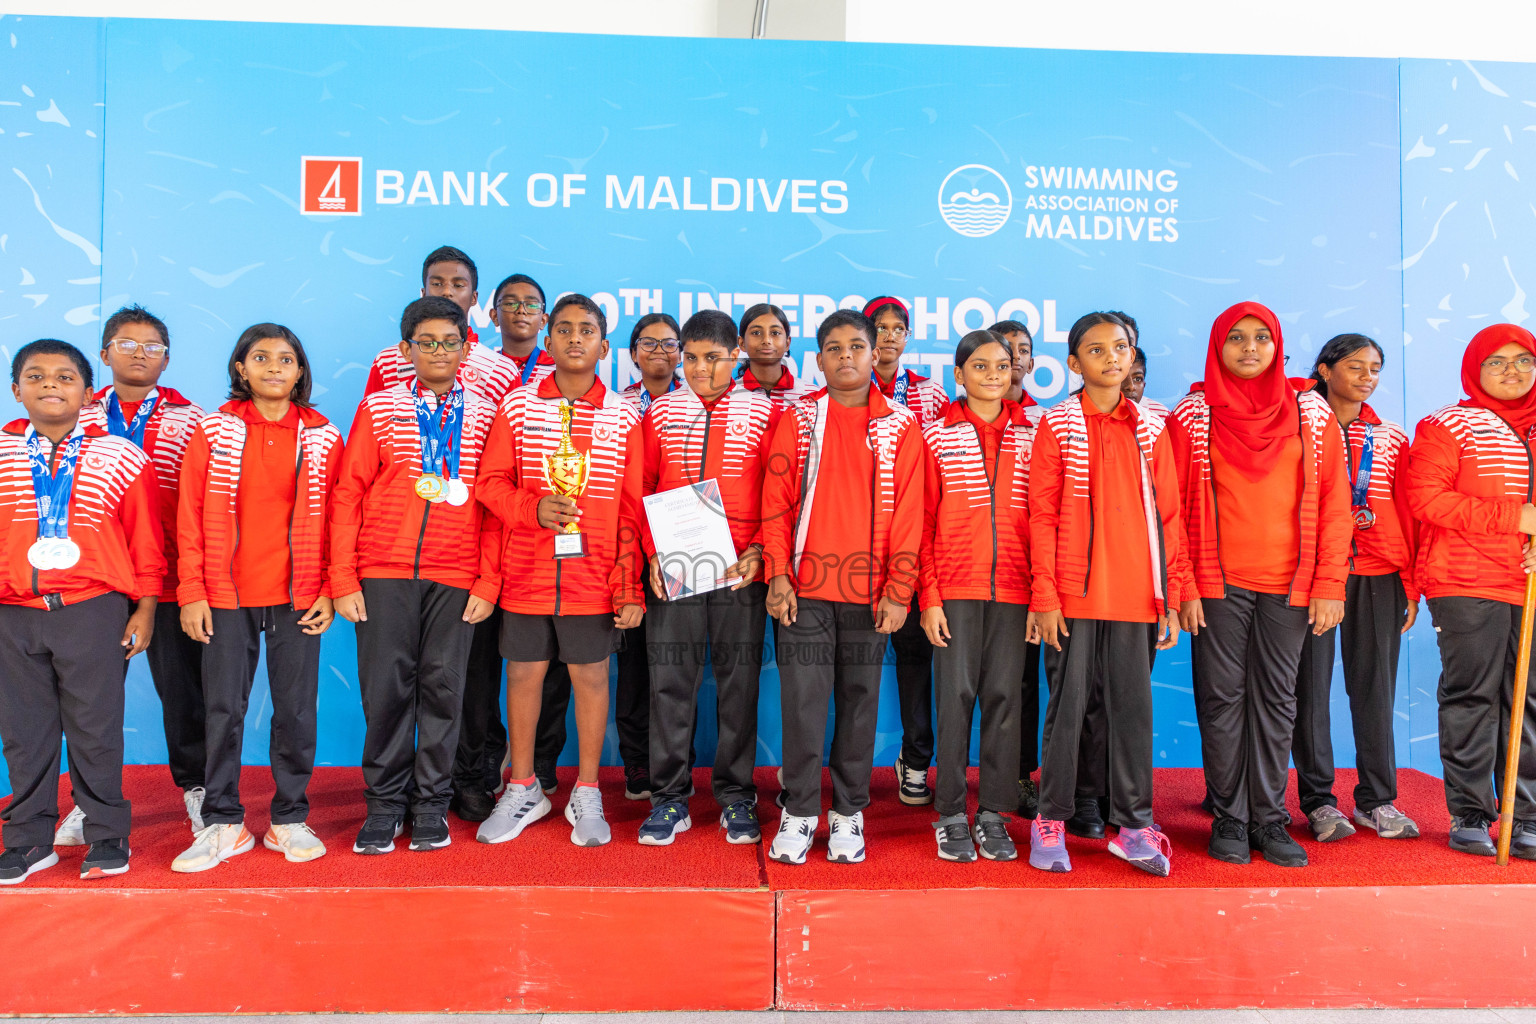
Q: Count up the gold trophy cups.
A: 1